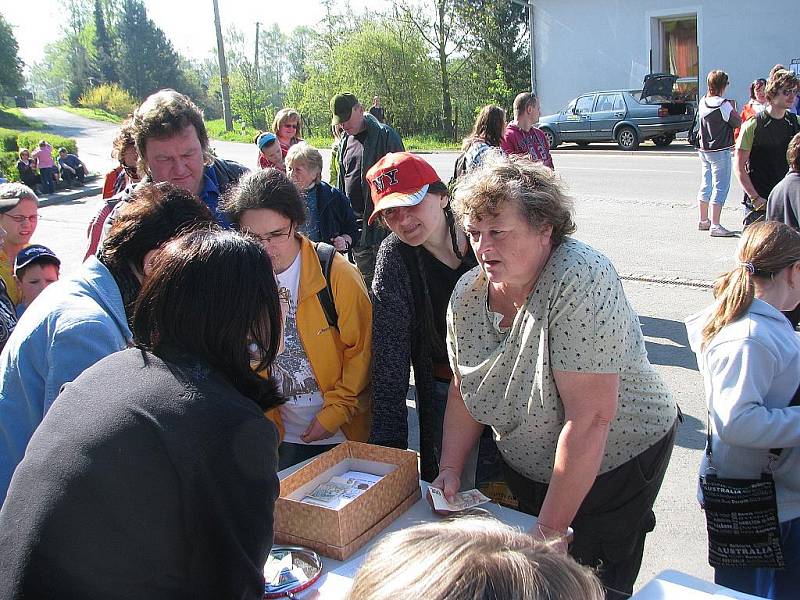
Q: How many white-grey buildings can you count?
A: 1